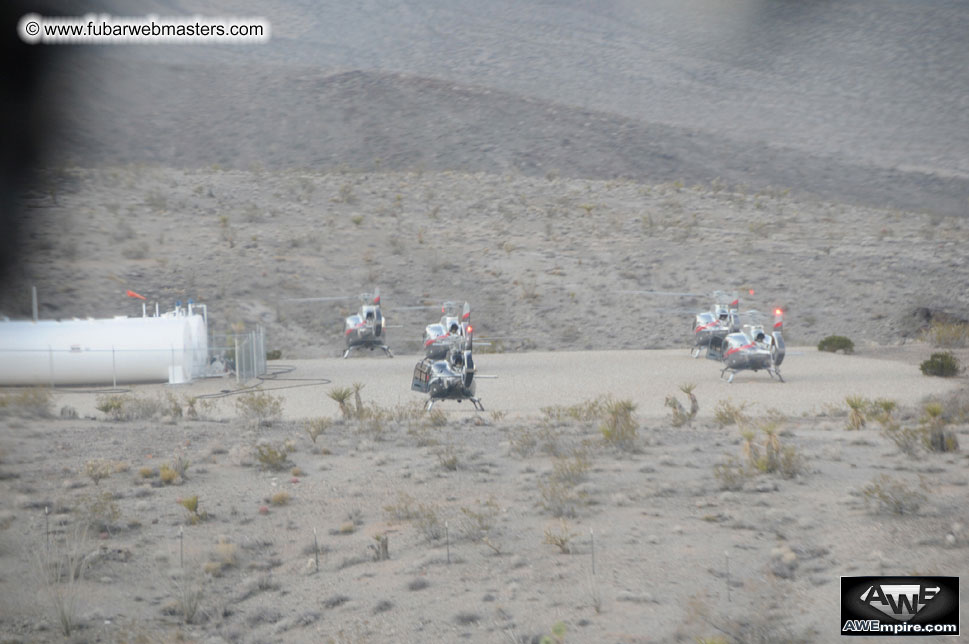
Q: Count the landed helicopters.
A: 5